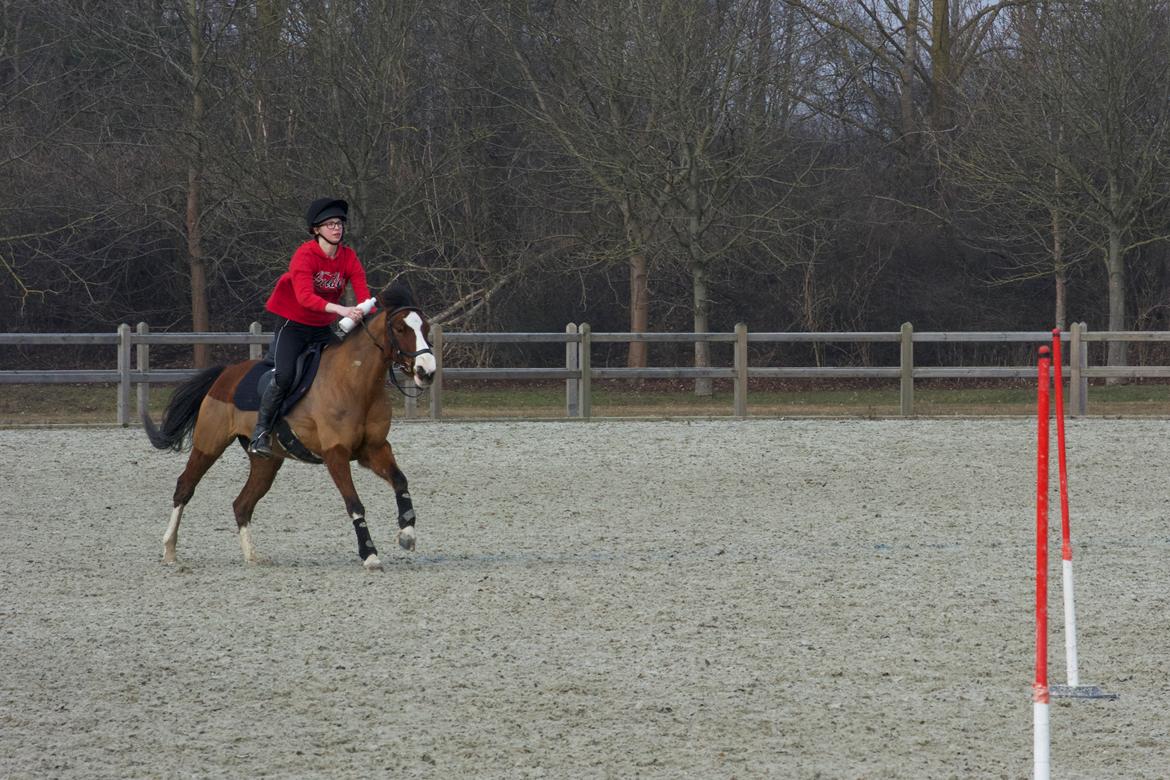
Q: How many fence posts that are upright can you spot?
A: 11